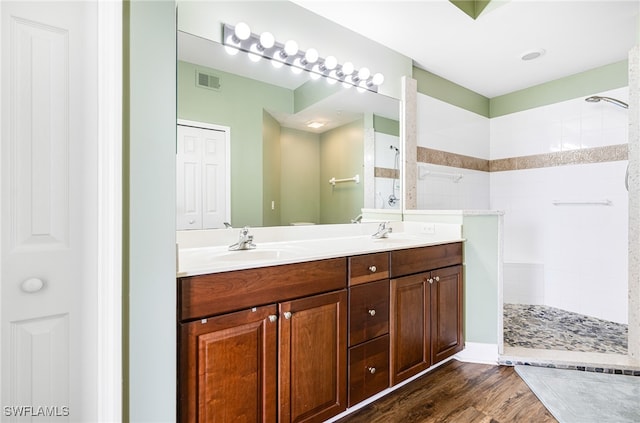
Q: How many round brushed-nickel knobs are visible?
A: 7